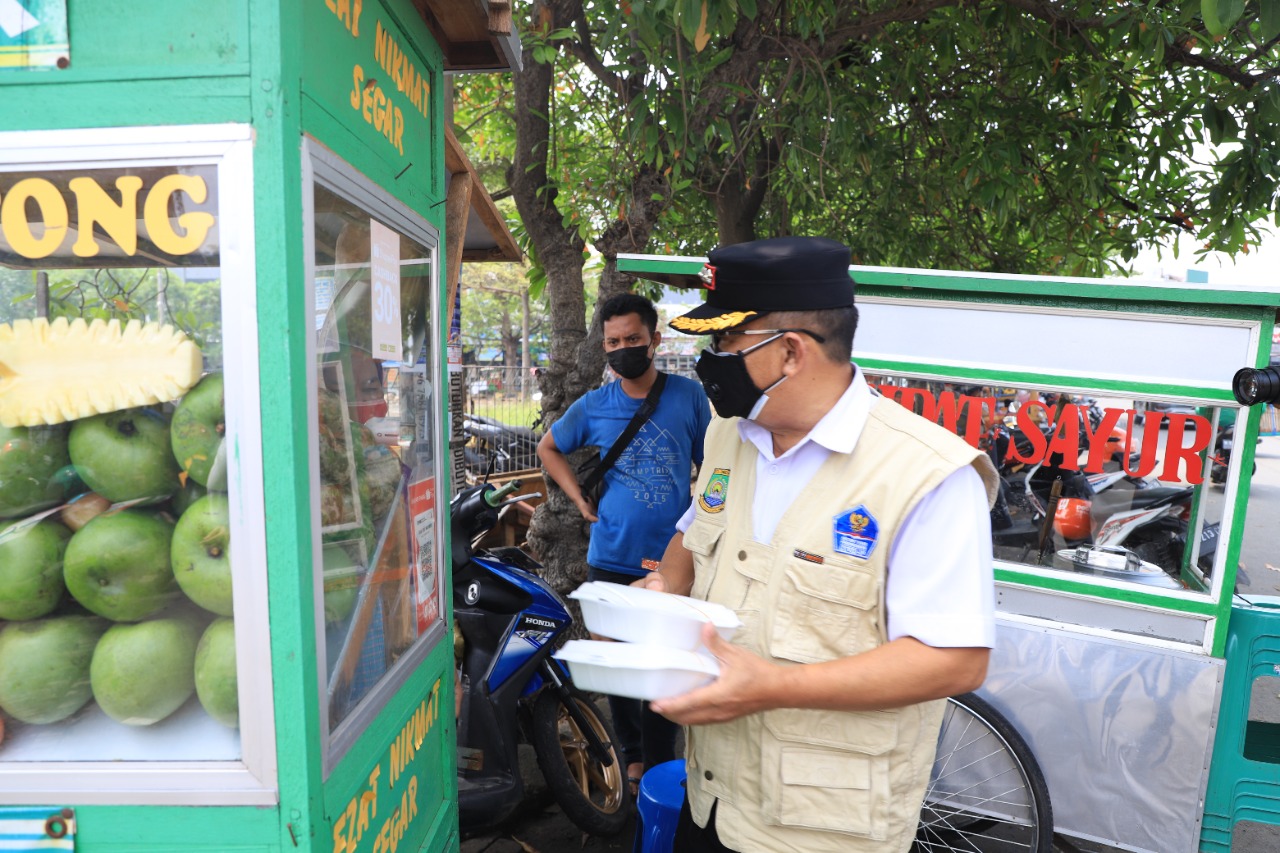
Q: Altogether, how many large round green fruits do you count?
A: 9